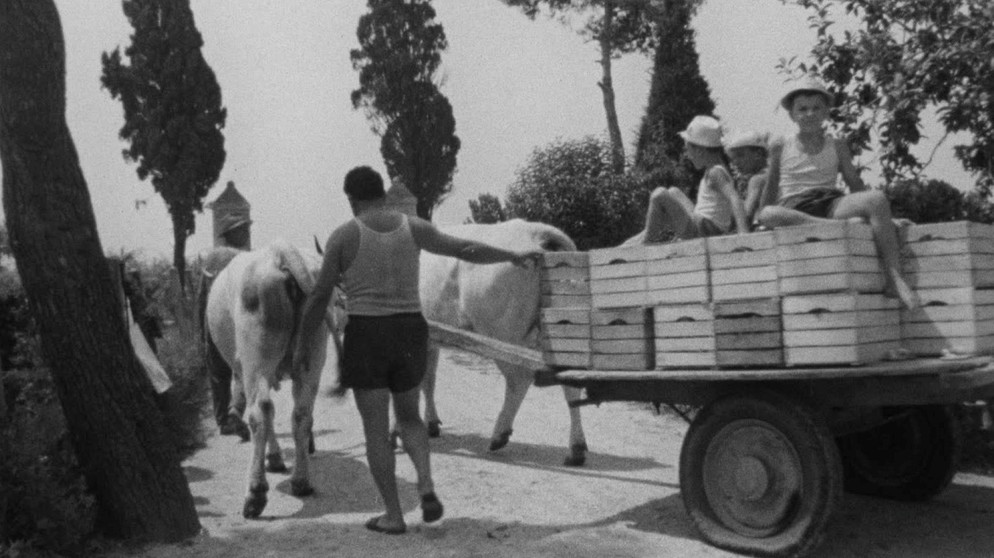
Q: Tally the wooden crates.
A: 12